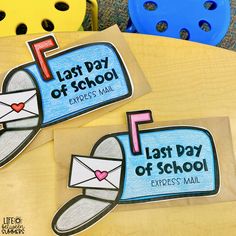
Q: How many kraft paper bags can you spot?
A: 2